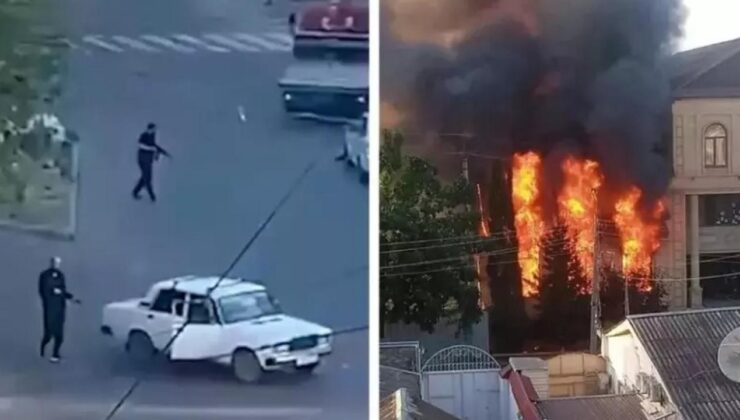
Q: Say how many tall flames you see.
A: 3